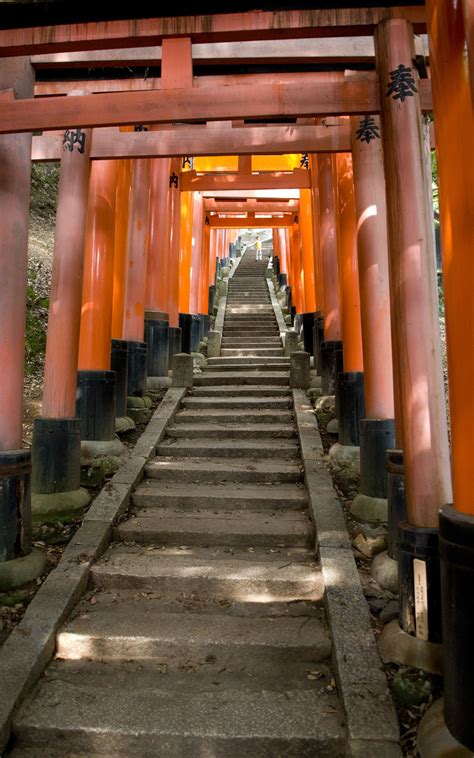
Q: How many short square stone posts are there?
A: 4